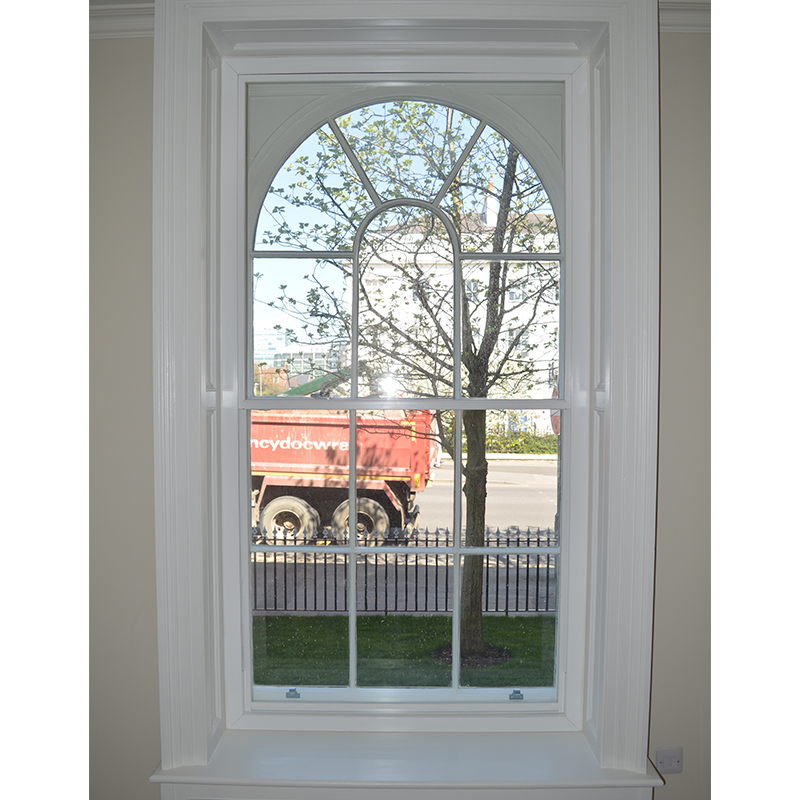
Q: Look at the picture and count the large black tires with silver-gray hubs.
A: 2